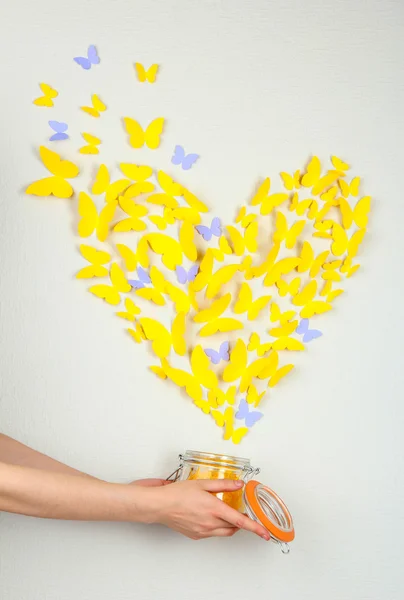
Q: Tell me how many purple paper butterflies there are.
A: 9